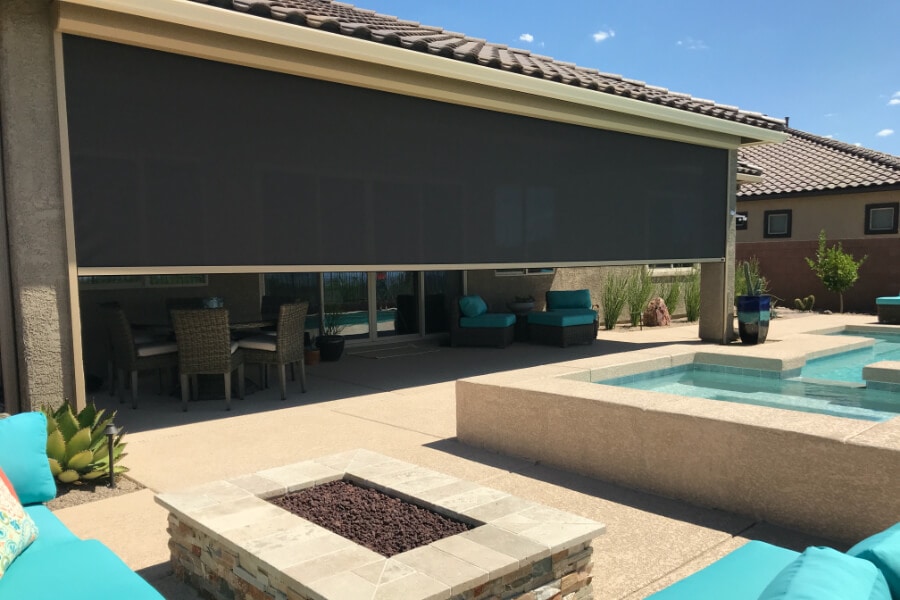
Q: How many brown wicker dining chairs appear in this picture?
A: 6